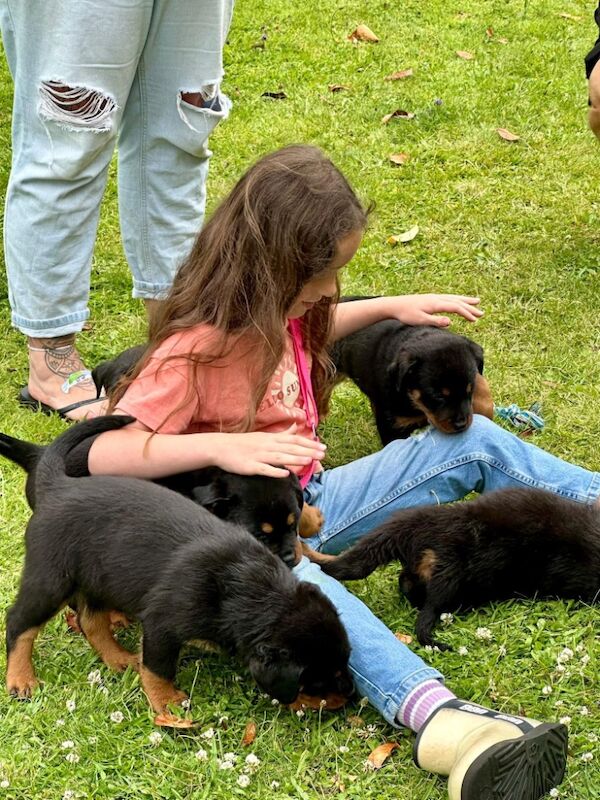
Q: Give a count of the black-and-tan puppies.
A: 5